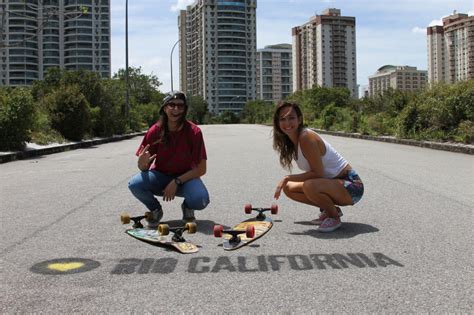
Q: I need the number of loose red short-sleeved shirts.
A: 1